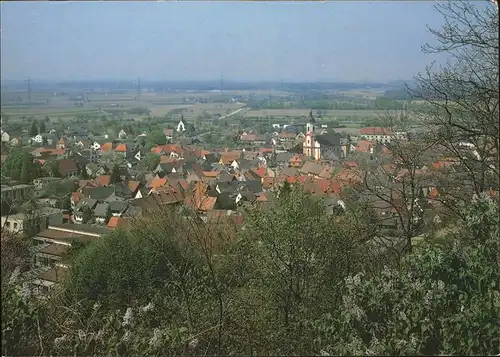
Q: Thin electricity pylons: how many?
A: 3